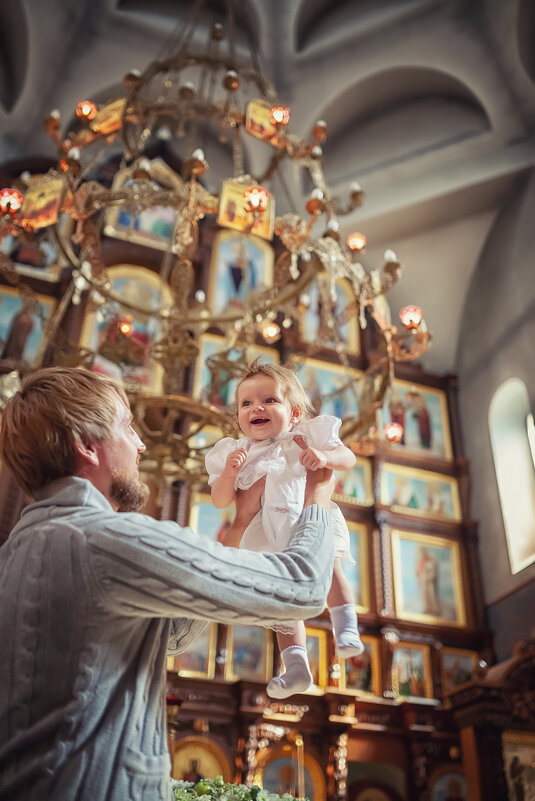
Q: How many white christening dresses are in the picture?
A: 1